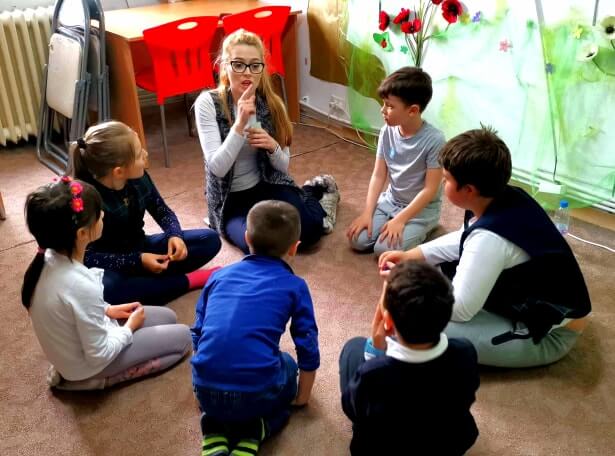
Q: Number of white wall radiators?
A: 1